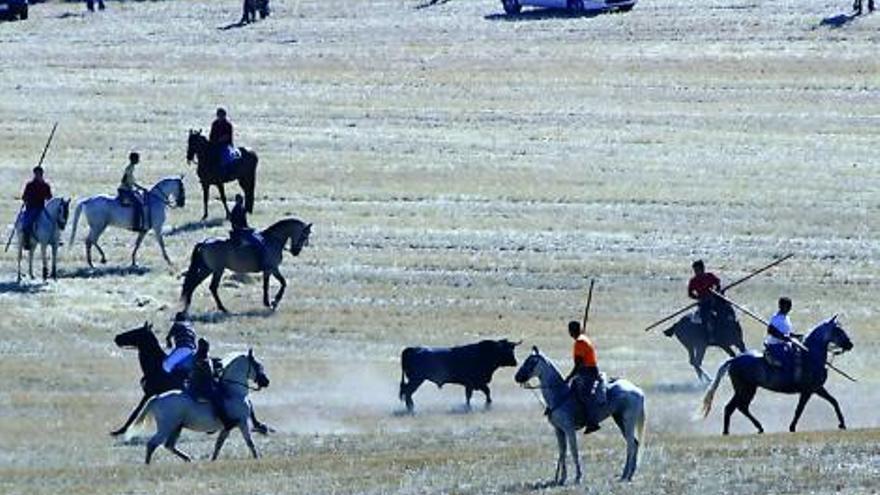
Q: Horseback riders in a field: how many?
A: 9